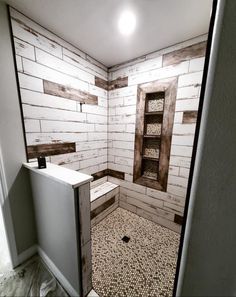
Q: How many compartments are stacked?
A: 4